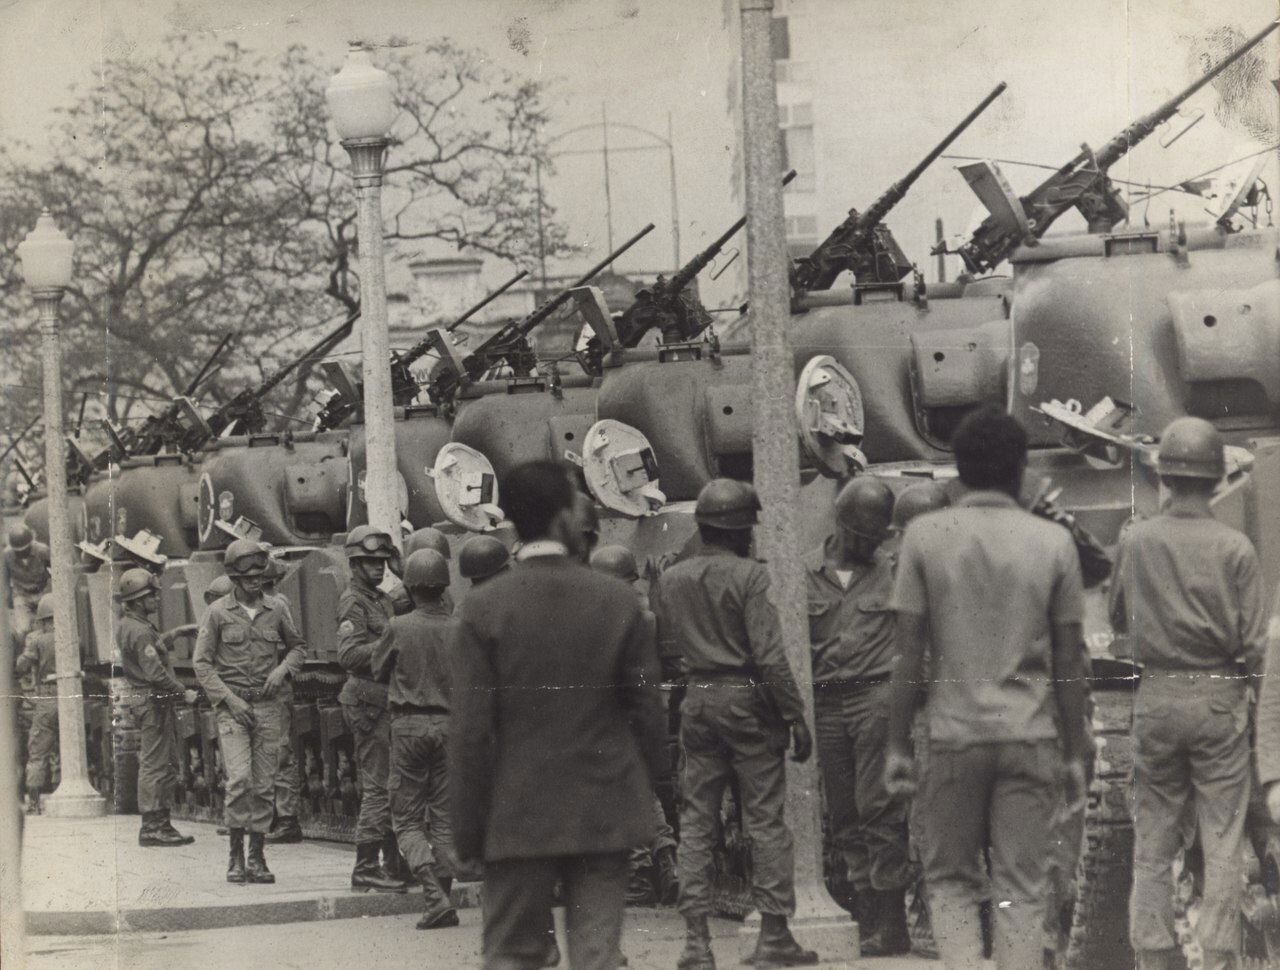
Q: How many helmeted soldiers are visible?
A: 15